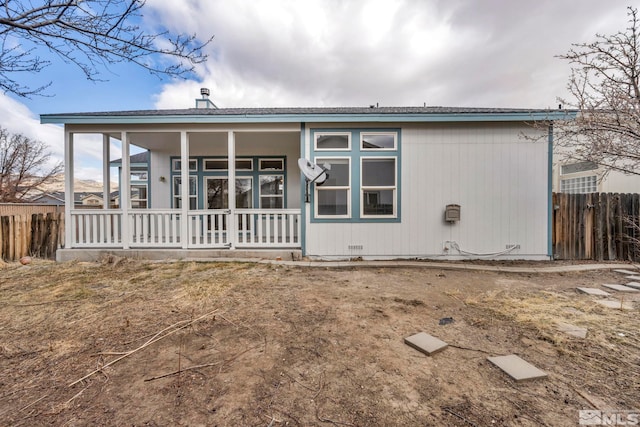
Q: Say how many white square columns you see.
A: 5